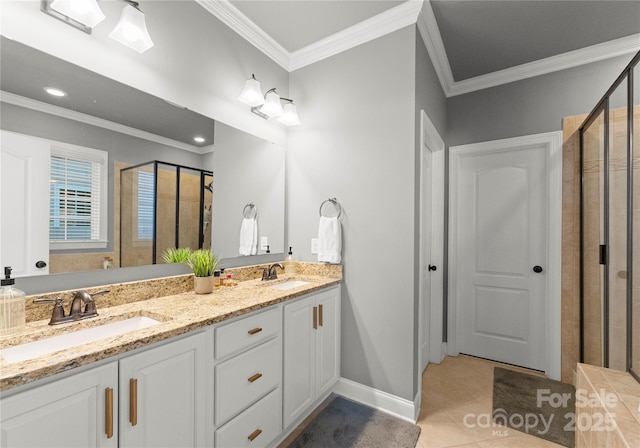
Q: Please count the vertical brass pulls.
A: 4